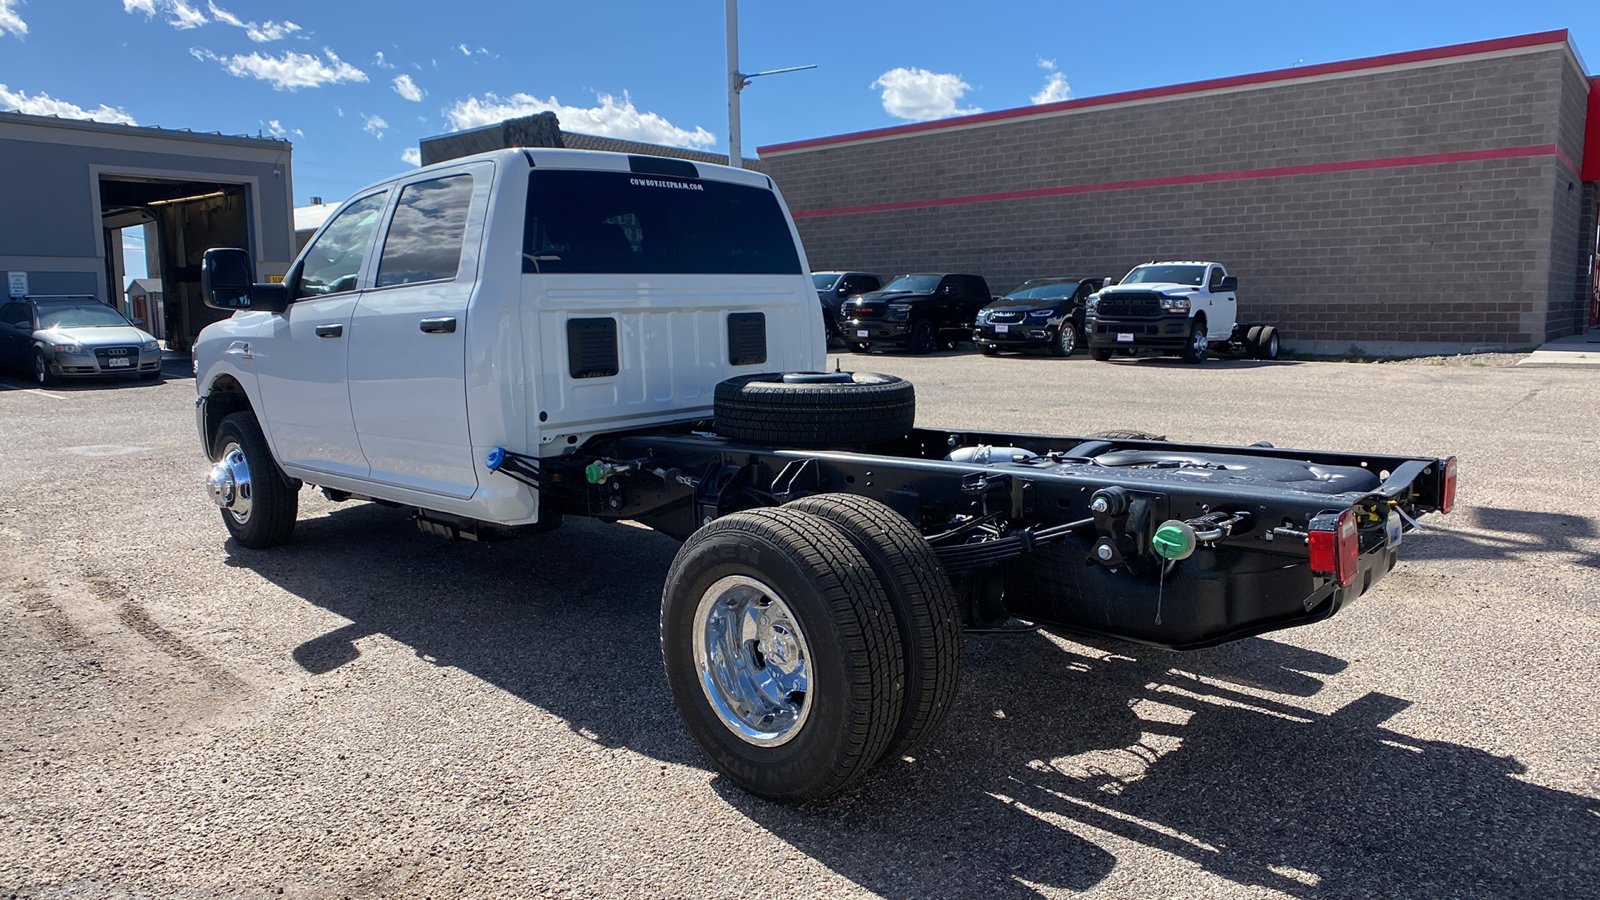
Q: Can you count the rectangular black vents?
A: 2